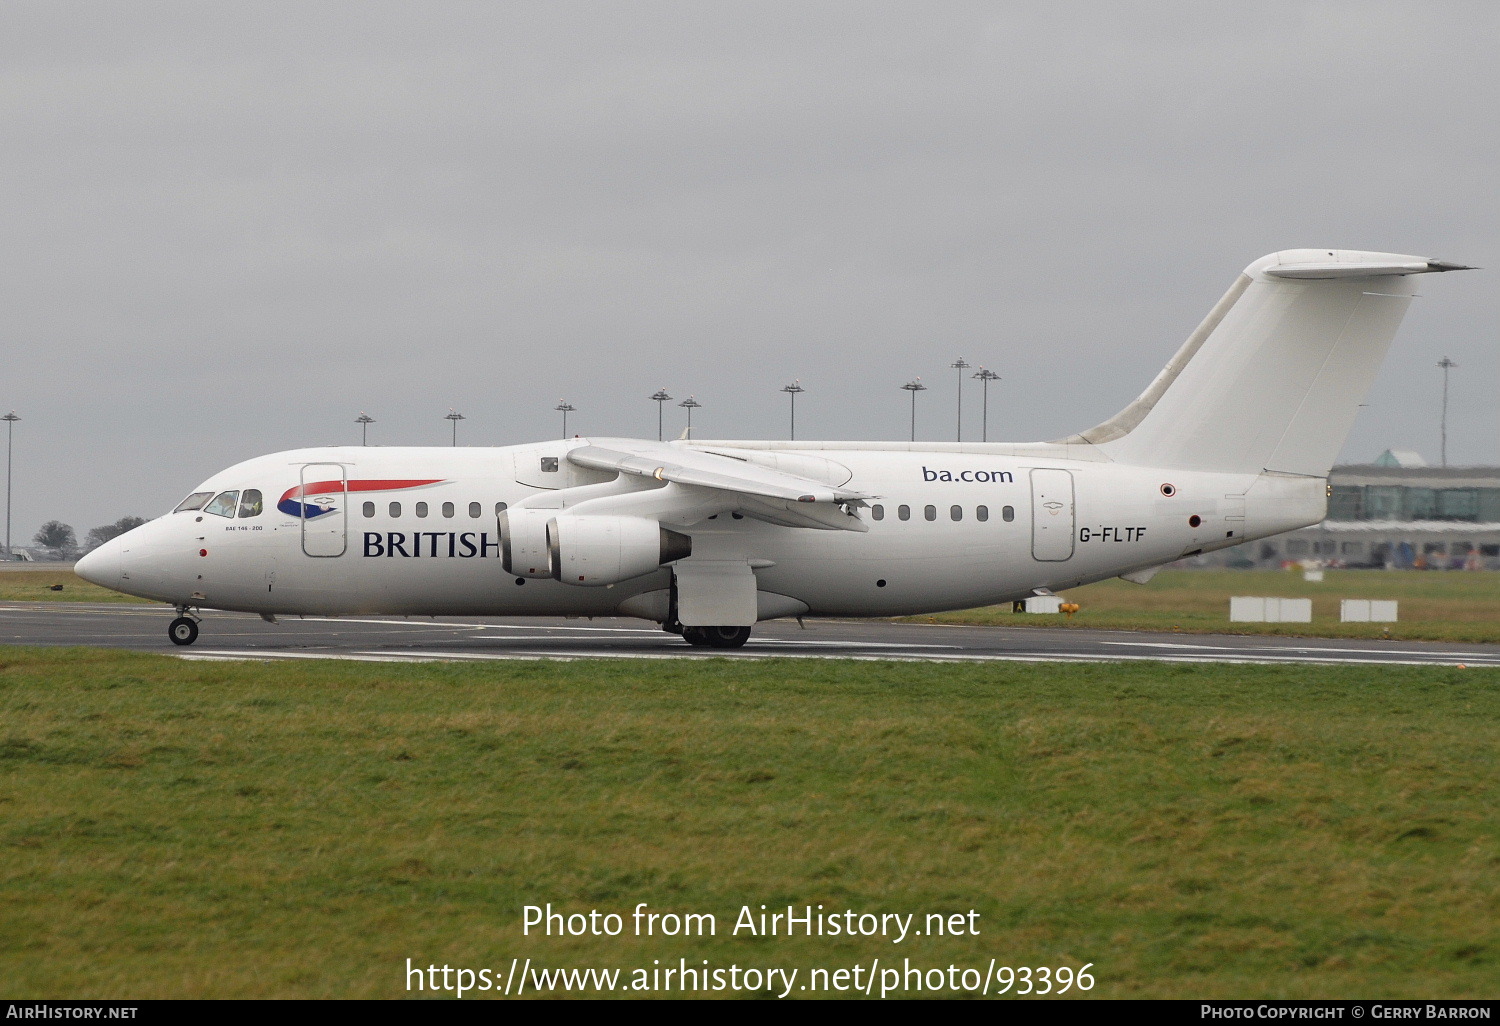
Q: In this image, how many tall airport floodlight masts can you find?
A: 11